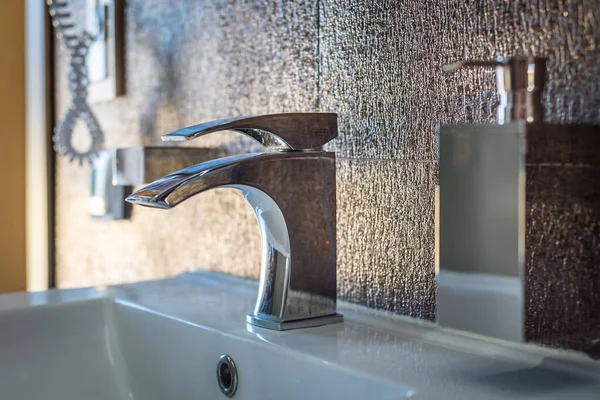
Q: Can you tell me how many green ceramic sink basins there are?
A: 0